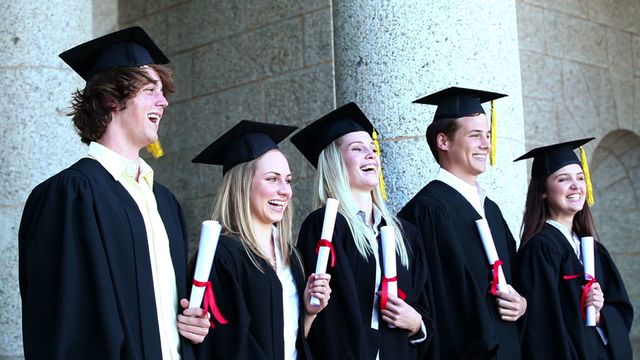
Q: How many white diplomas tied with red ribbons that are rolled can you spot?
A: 5